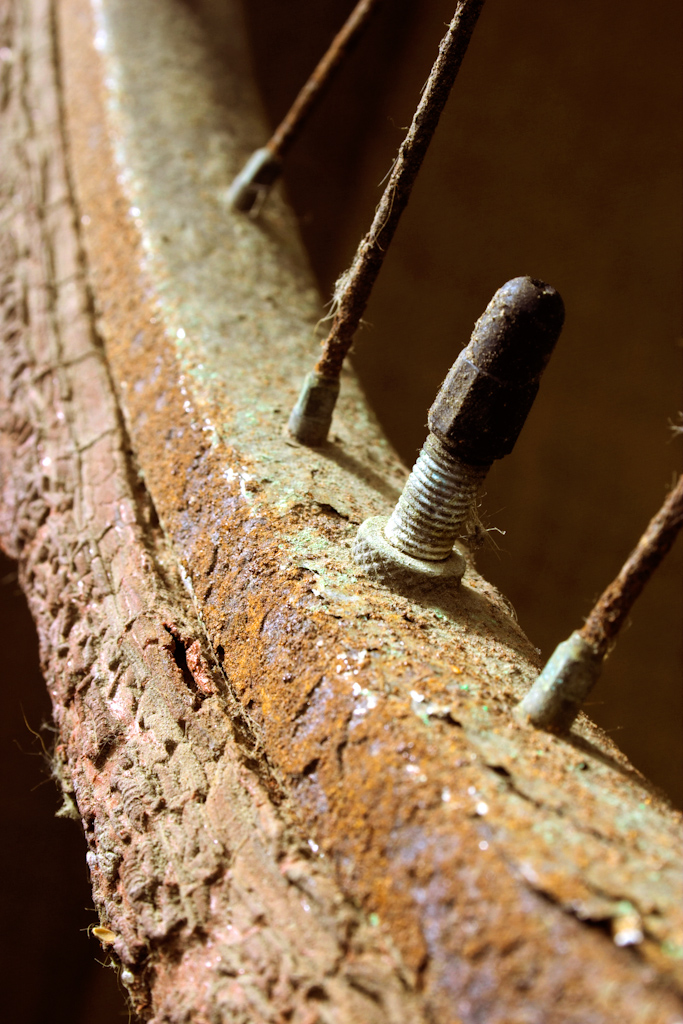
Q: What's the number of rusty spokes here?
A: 3